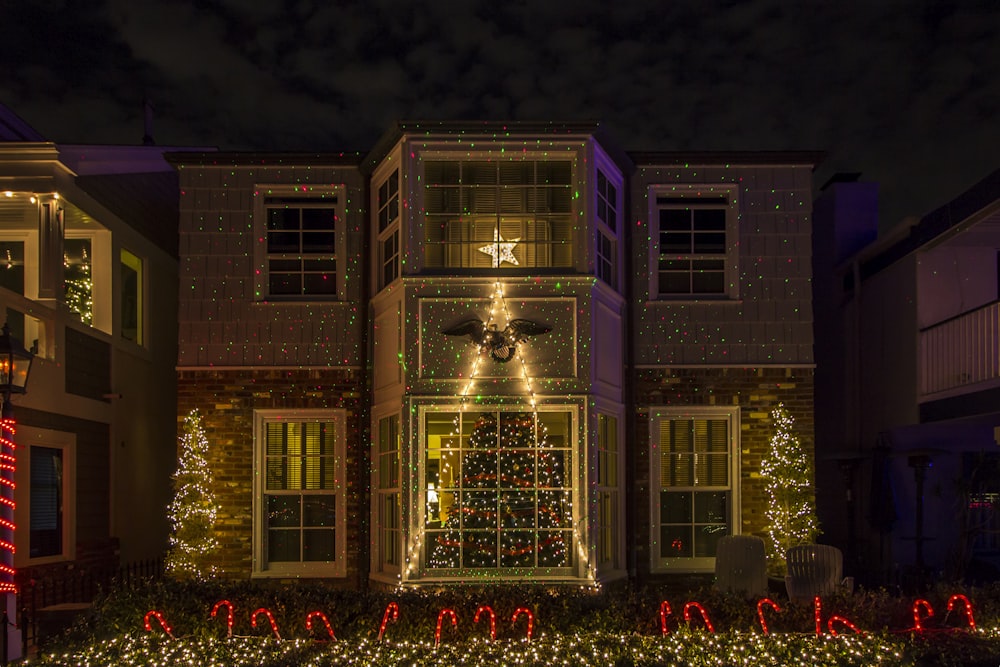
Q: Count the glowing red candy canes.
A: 15